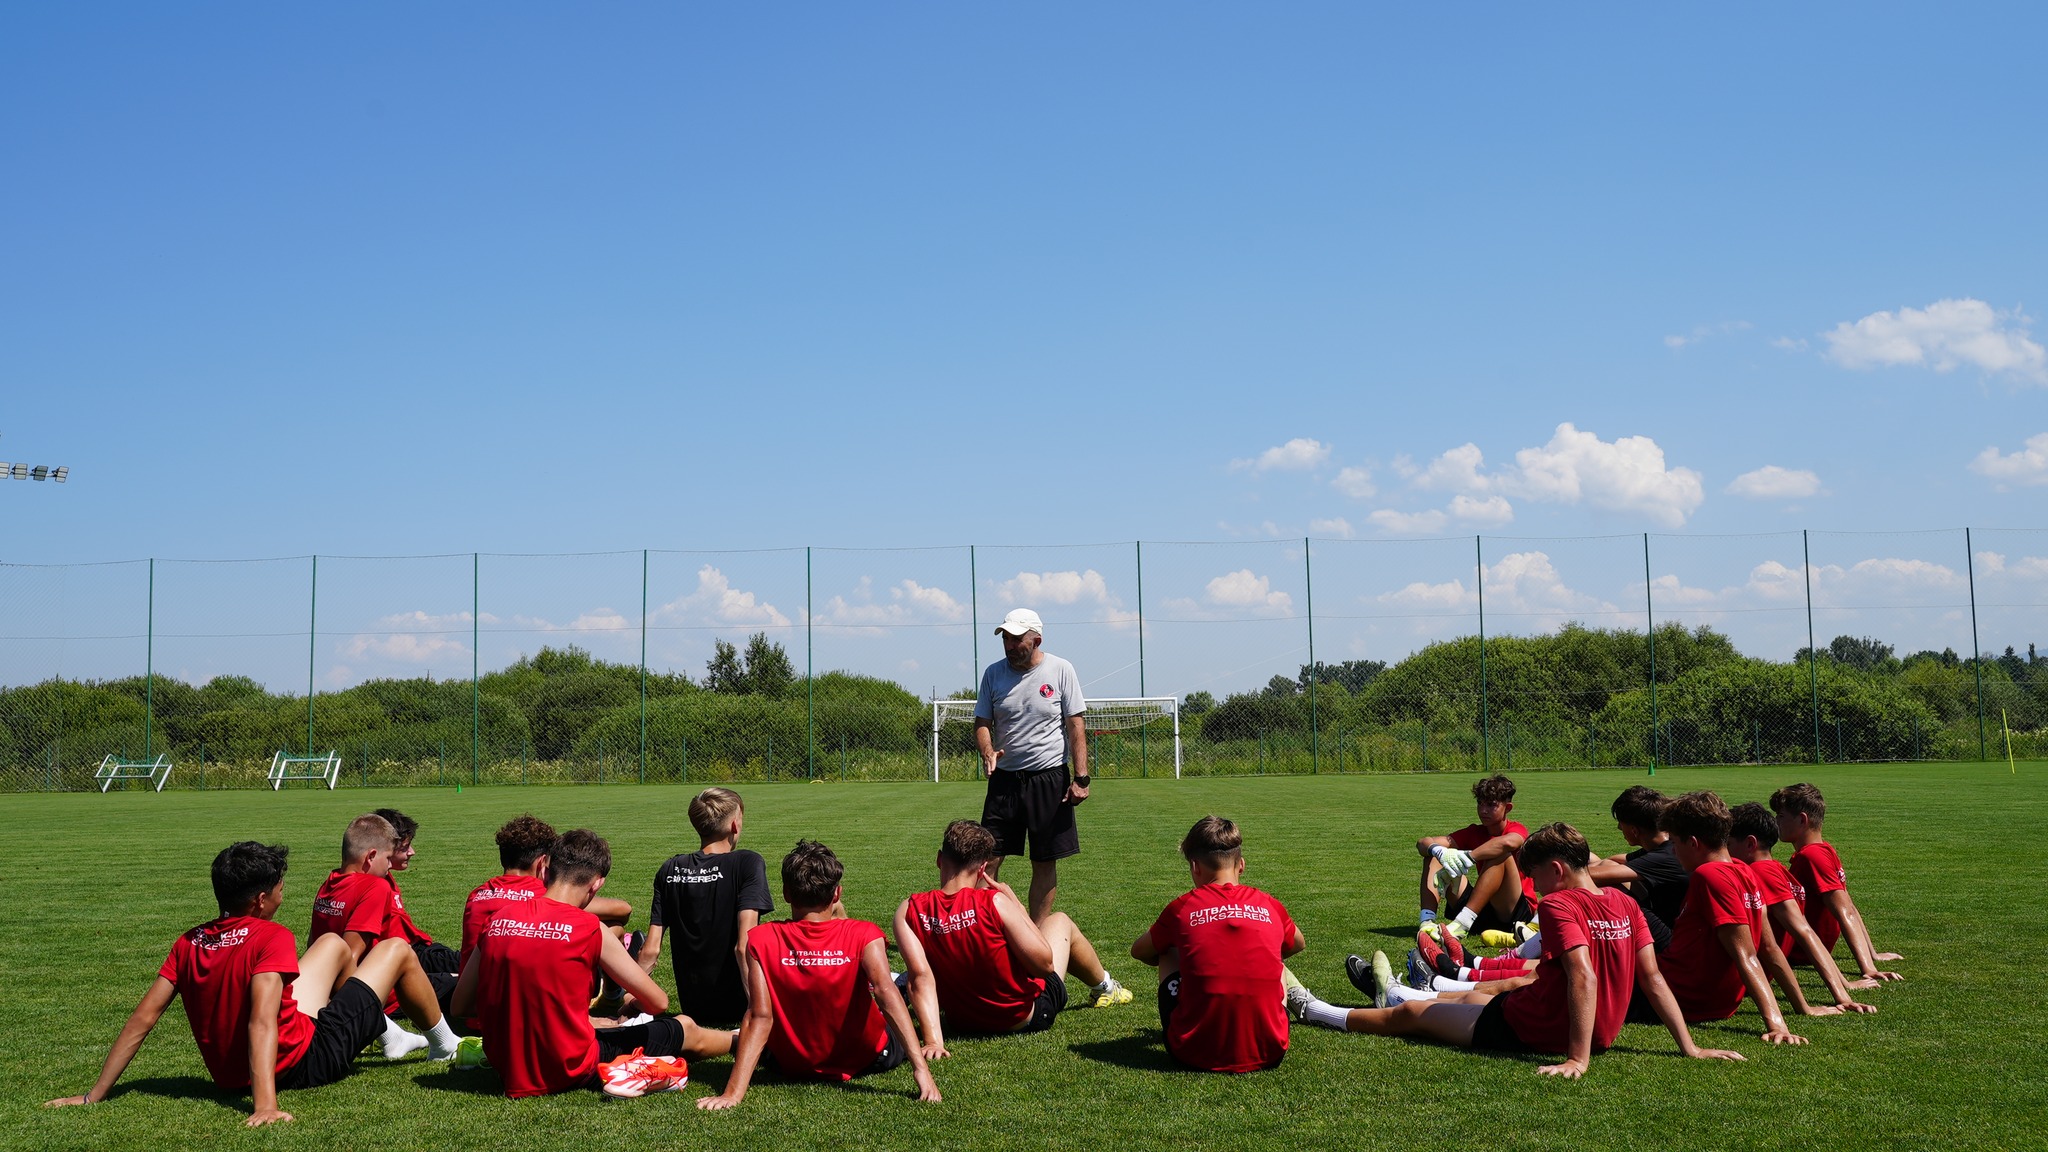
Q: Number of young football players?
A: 15